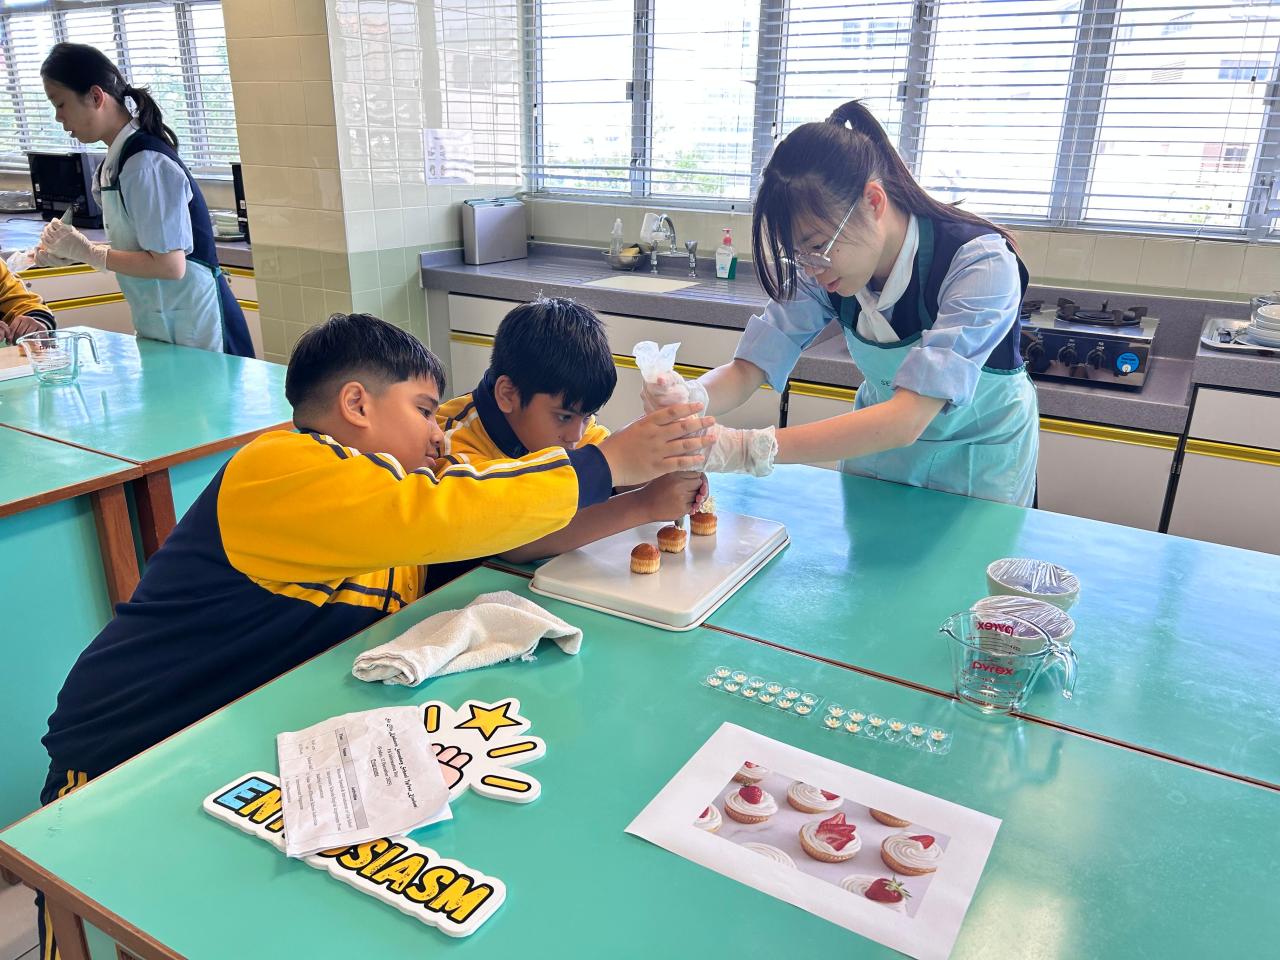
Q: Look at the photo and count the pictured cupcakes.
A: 9